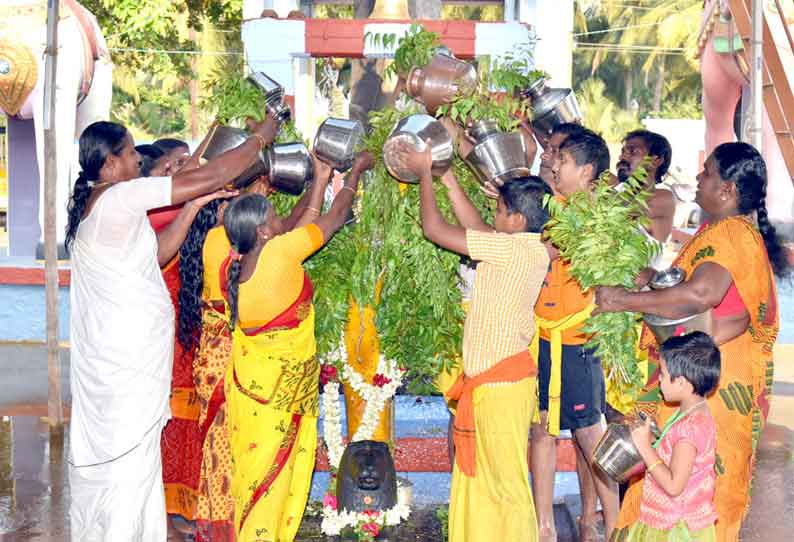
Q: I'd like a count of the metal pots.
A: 10